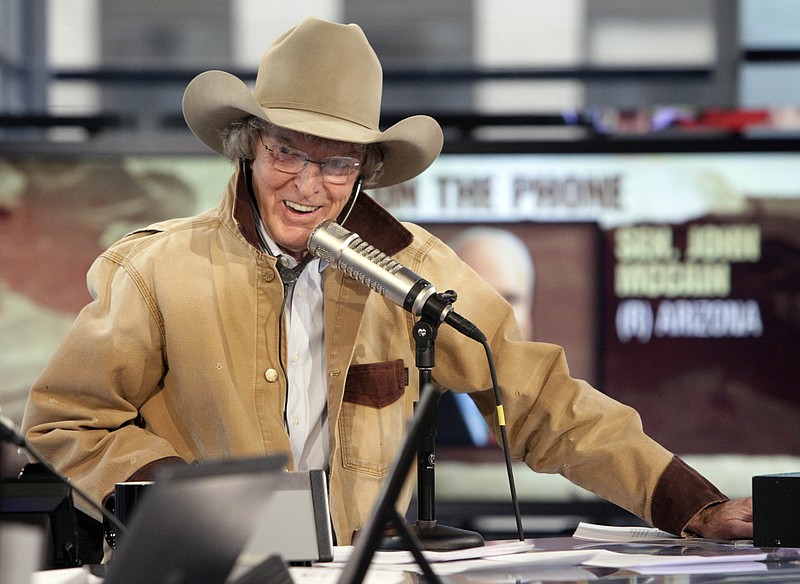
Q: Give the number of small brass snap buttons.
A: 2